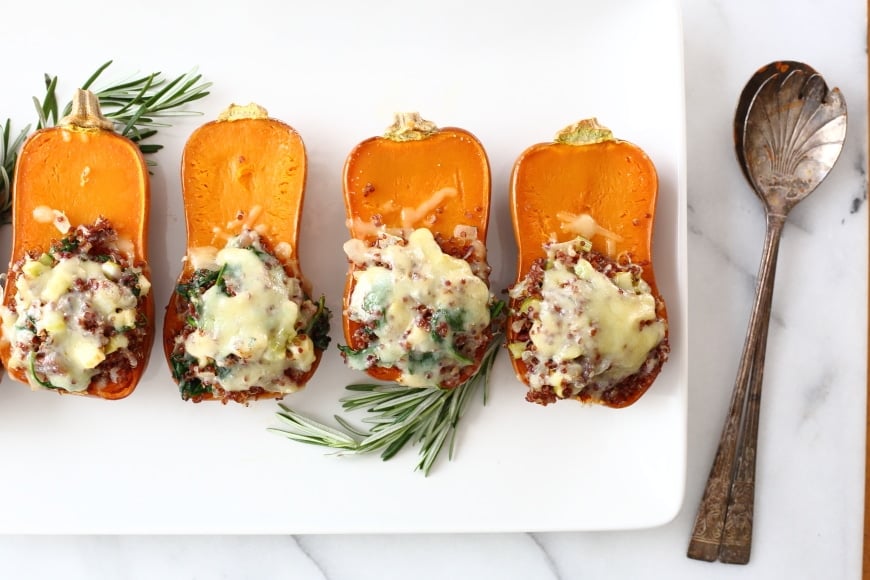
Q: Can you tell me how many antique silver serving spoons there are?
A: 2